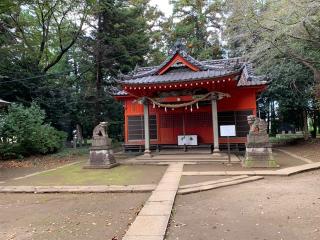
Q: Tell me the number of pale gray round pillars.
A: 2